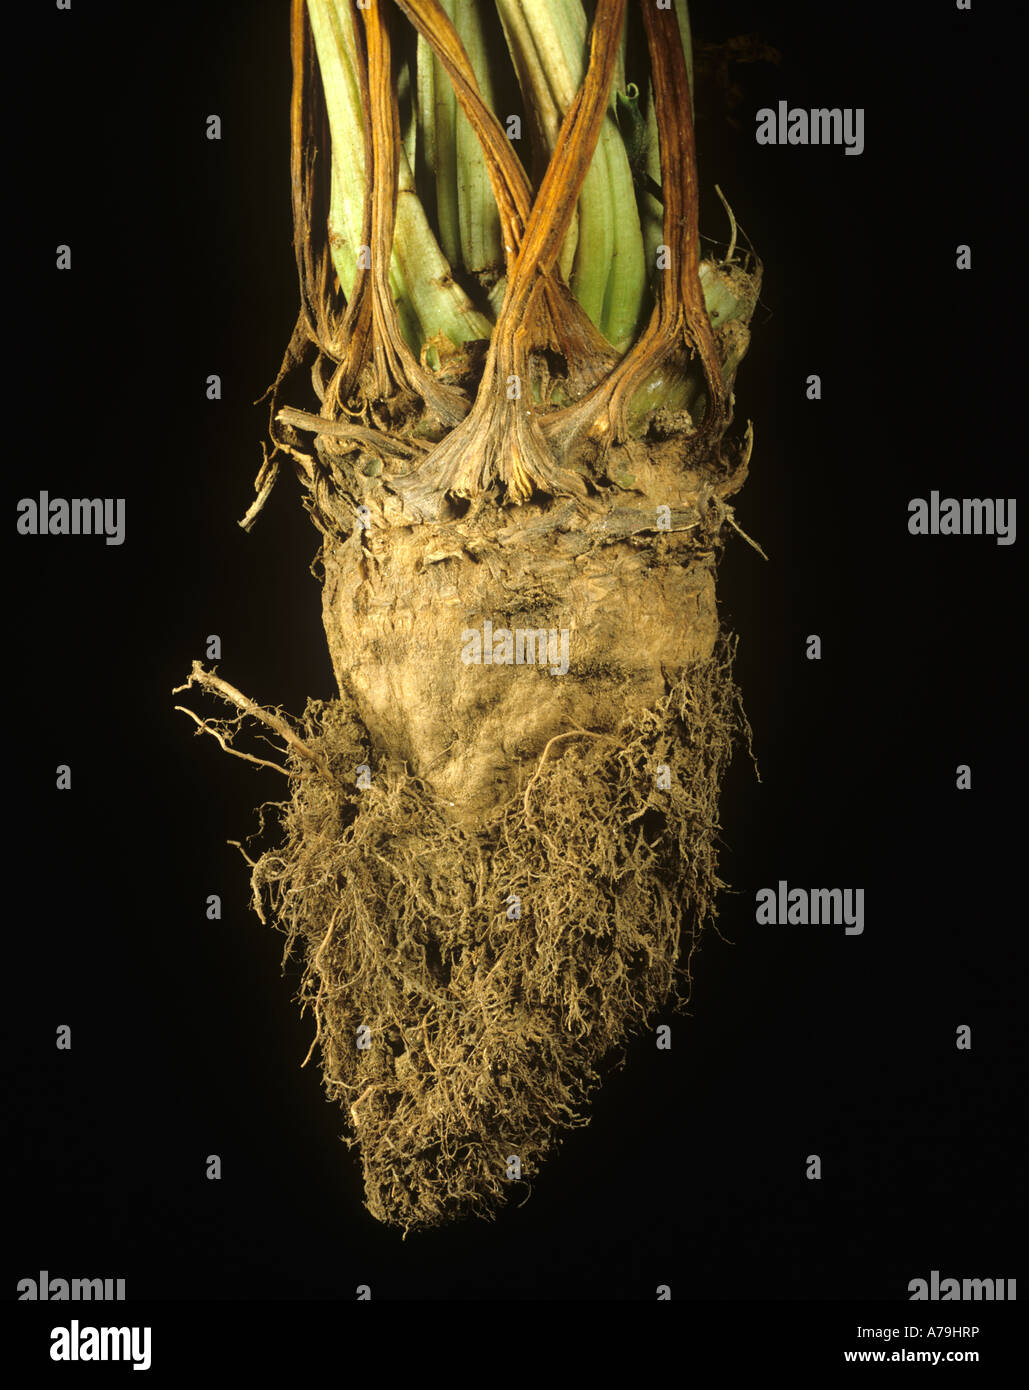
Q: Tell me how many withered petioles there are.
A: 5